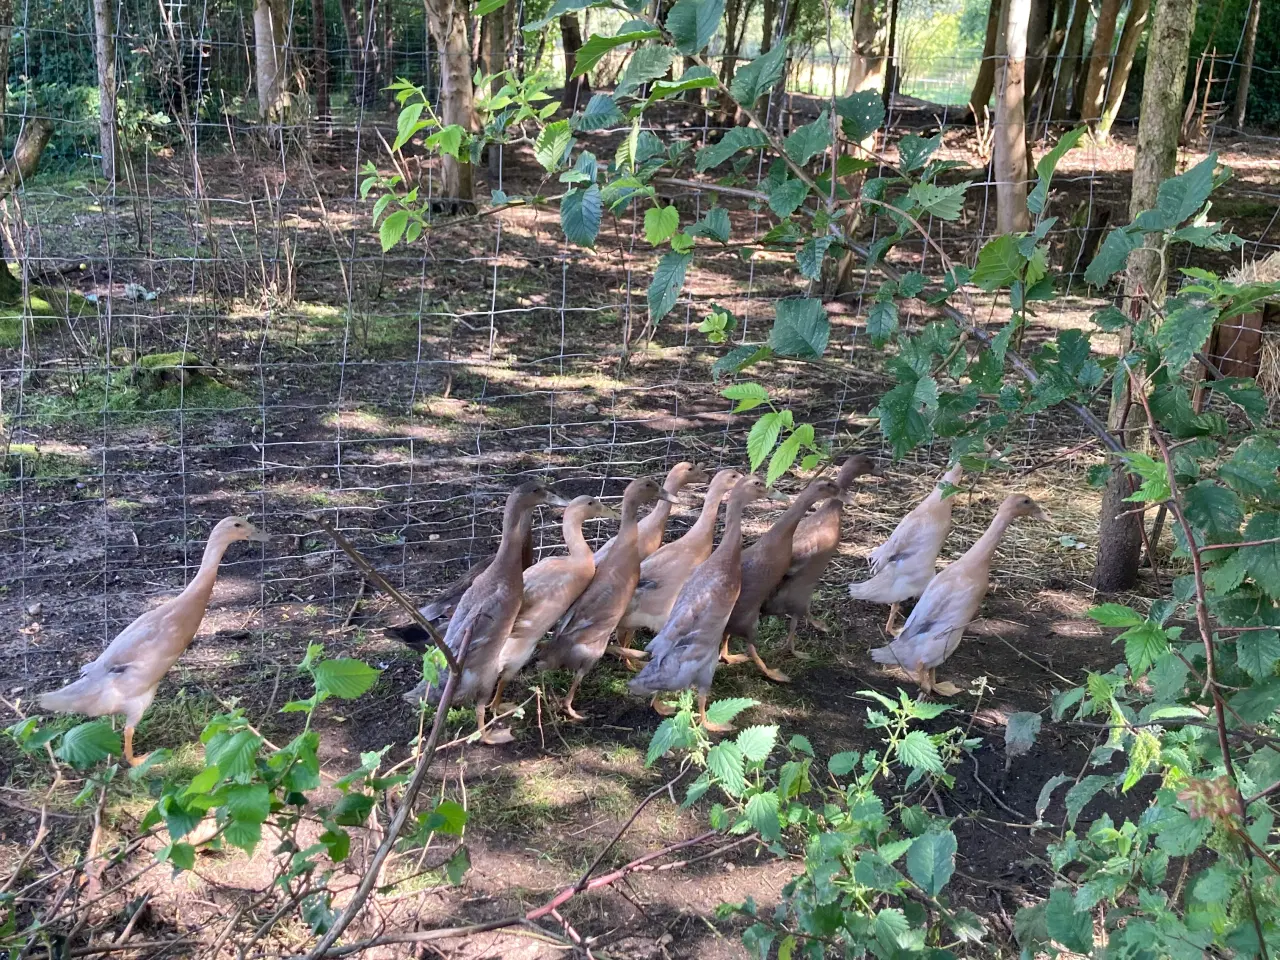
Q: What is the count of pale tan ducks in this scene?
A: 6